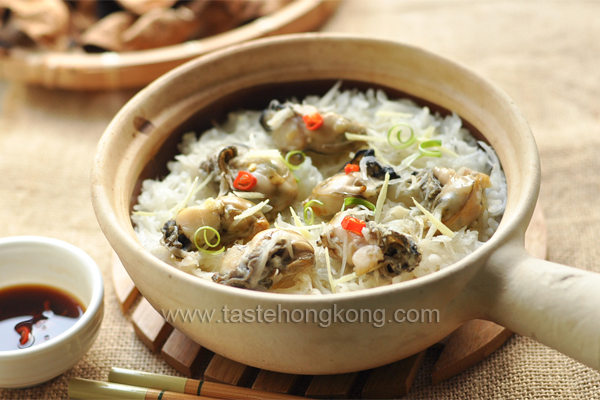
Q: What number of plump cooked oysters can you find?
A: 7